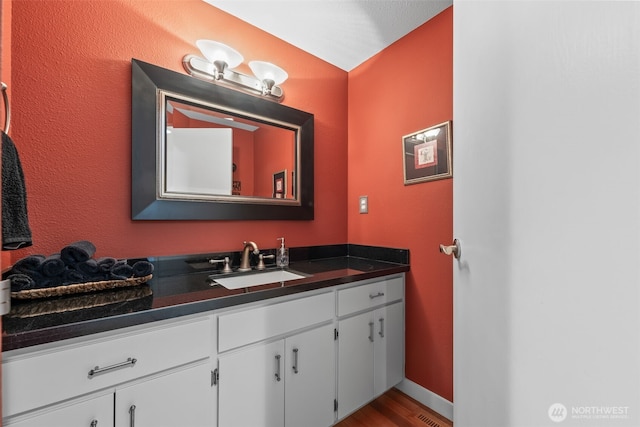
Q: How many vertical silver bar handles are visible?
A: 6